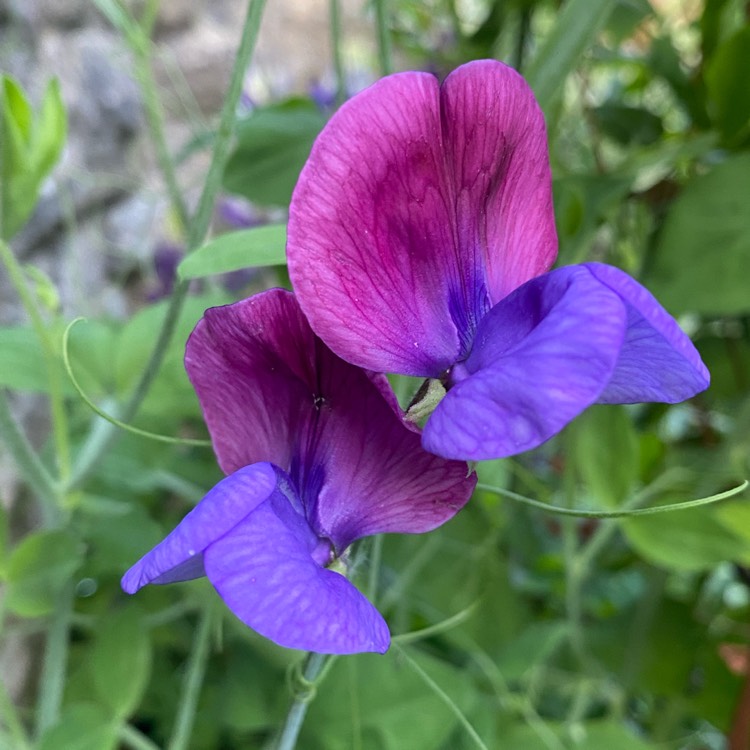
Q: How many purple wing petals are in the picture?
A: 4